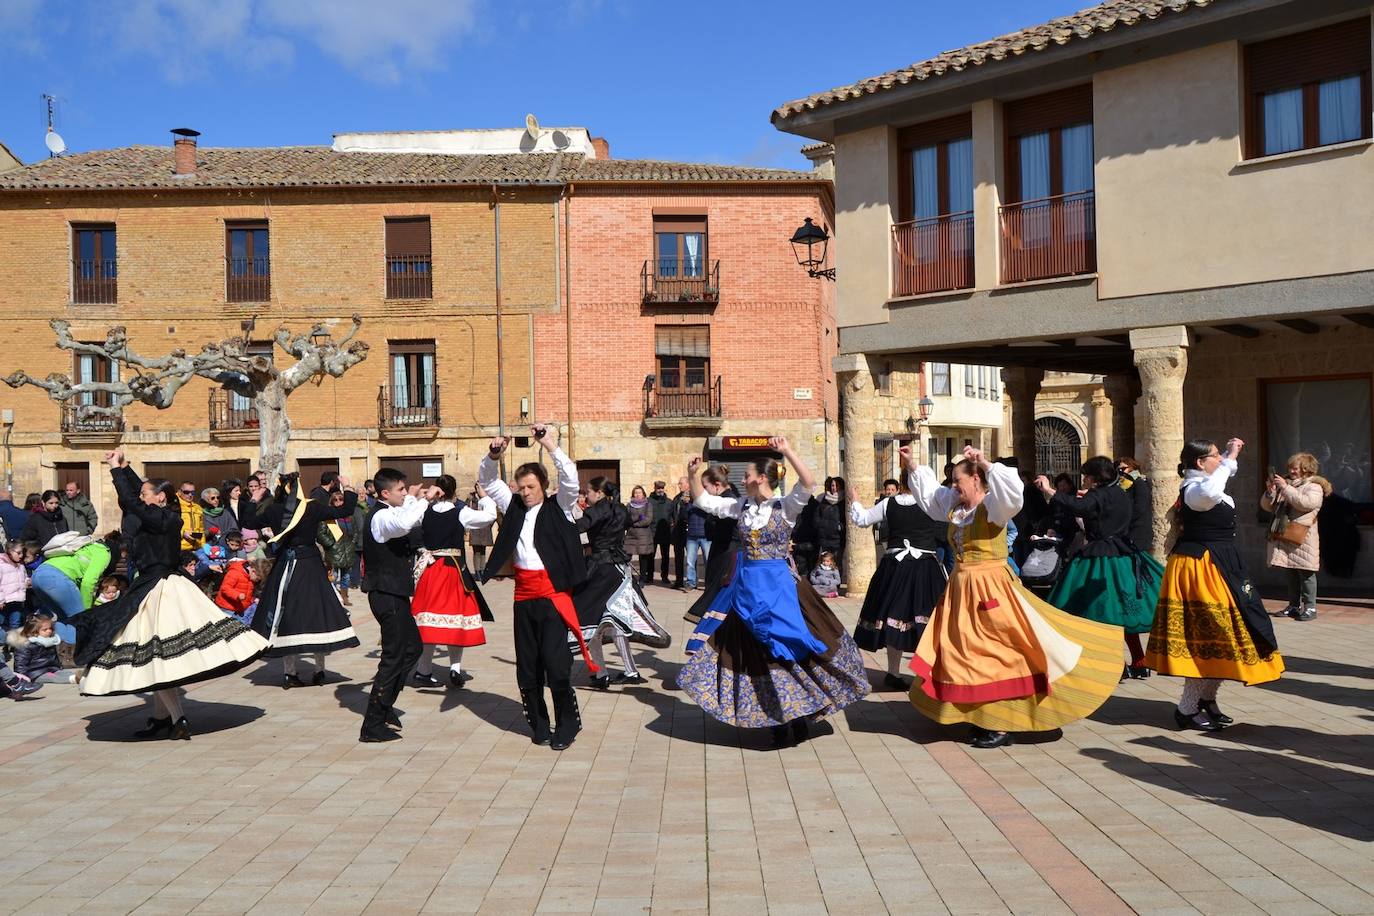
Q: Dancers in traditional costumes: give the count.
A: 12